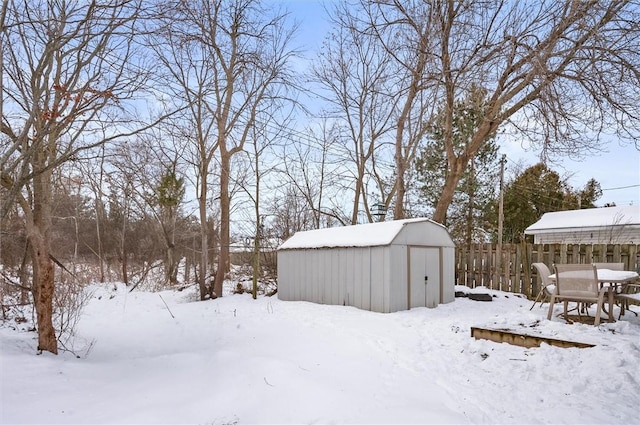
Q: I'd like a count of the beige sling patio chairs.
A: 4